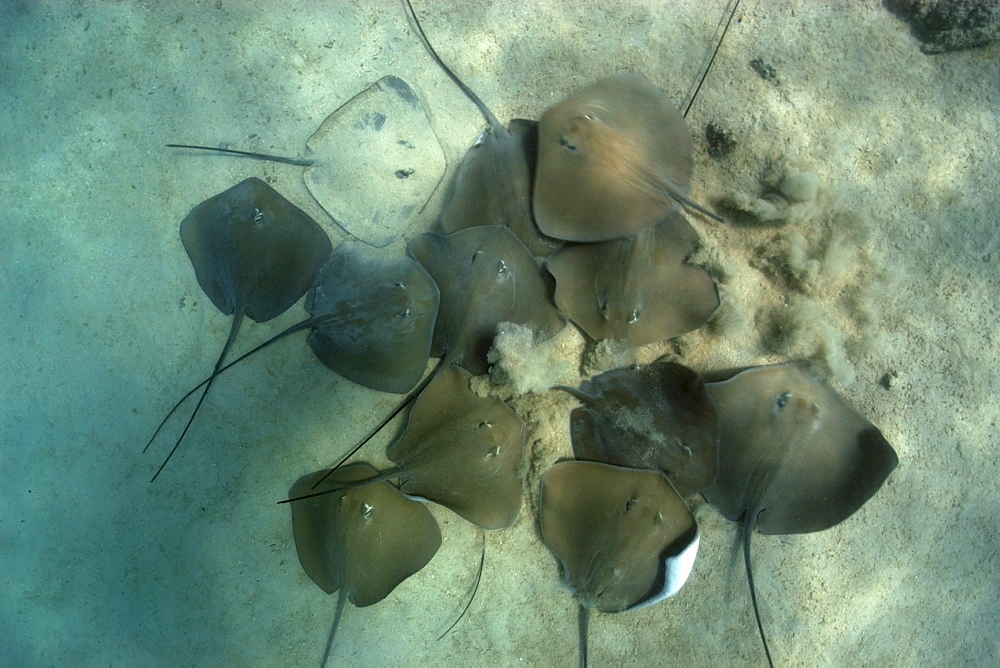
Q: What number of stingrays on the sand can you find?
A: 12